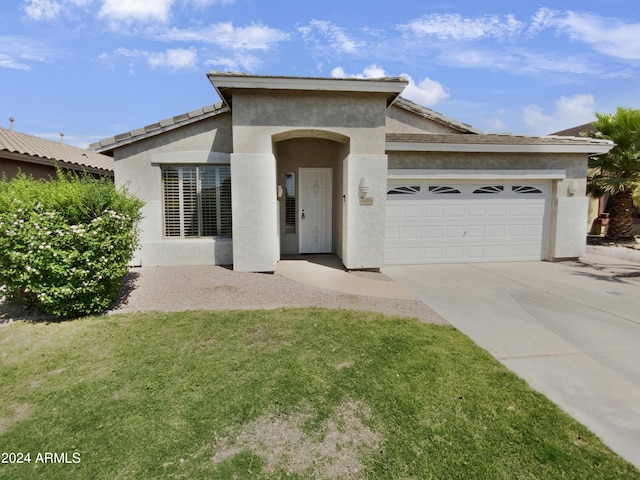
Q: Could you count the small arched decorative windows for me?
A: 4